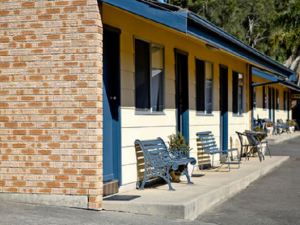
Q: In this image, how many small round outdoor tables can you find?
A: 1